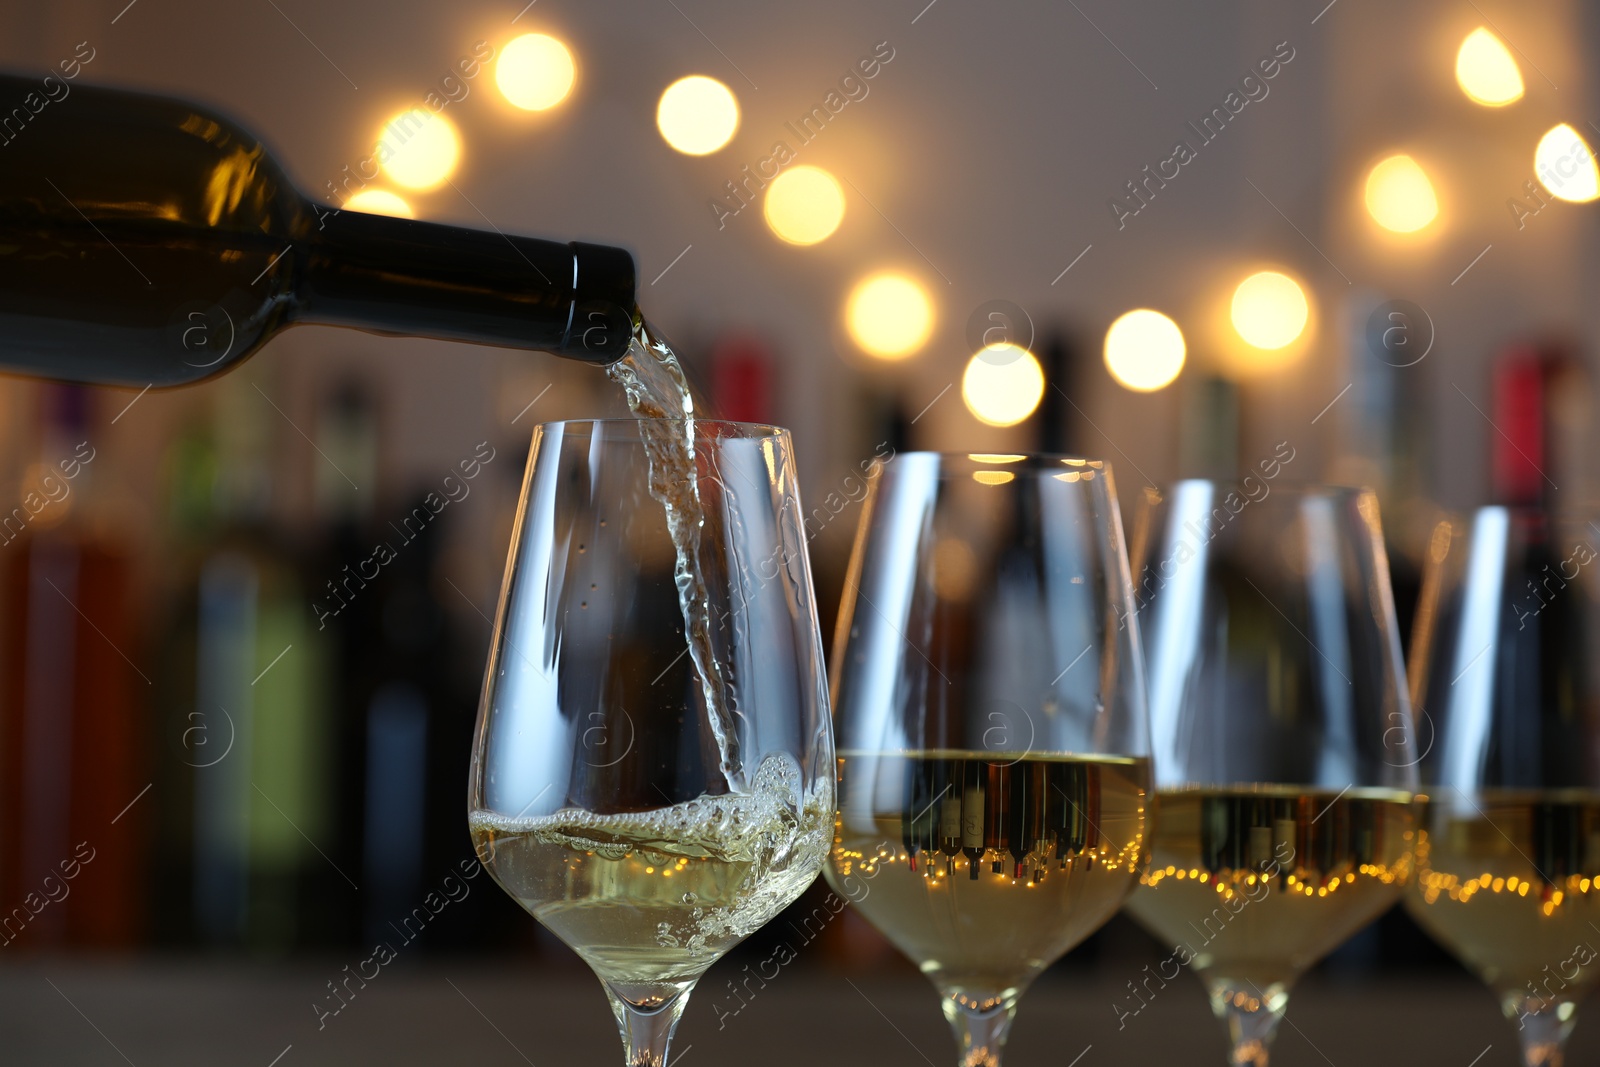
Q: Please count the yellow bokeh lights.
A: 12